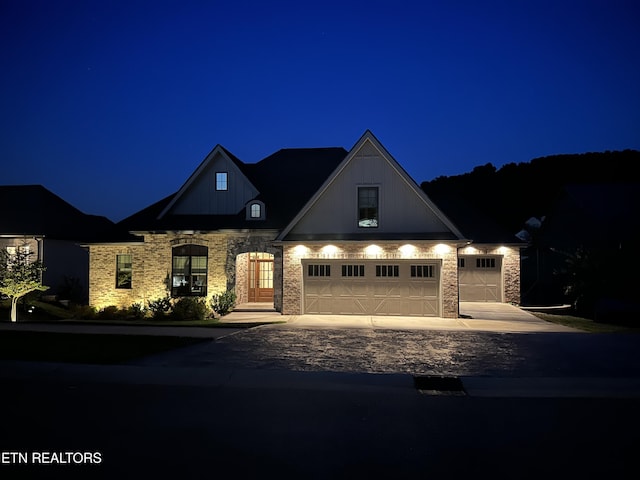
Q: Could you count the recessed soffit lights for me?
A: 7